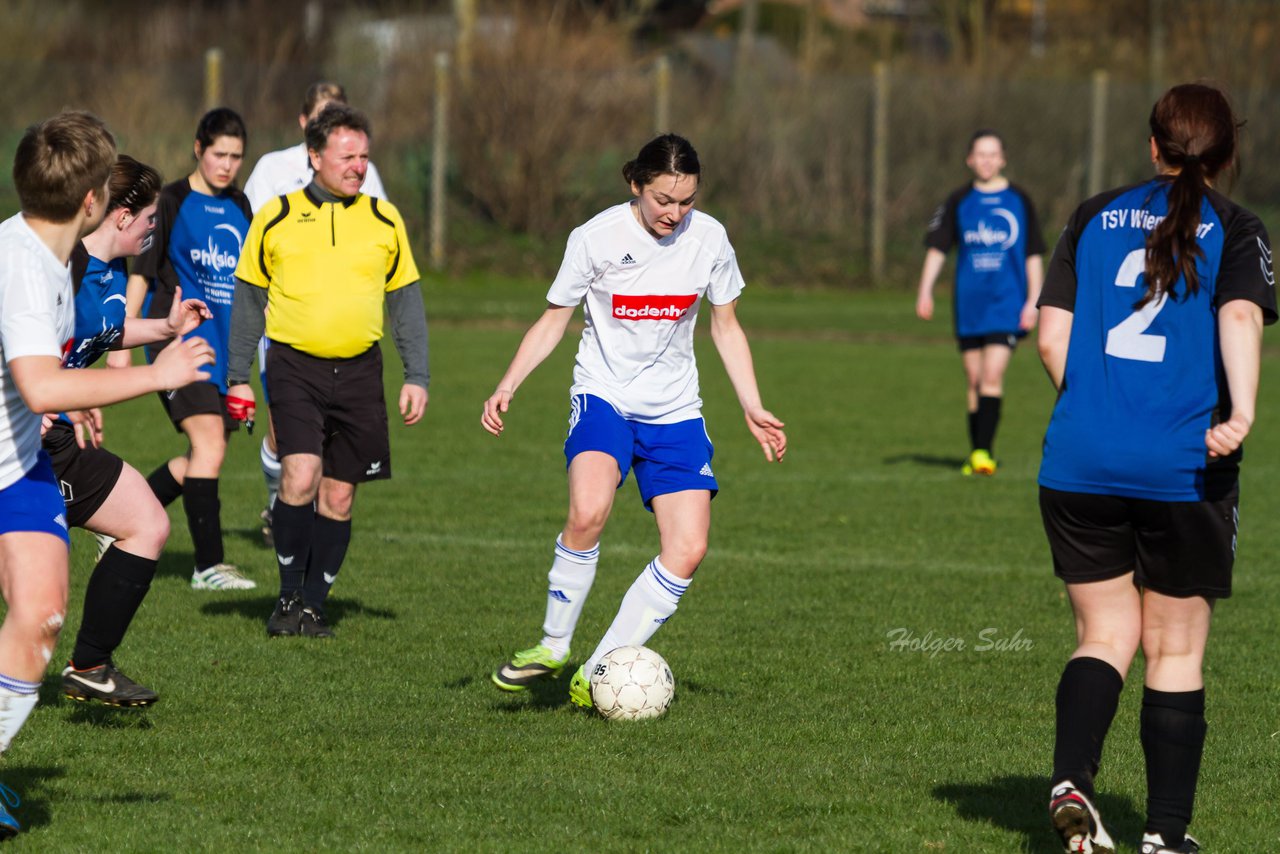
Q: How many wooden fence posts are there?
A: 5